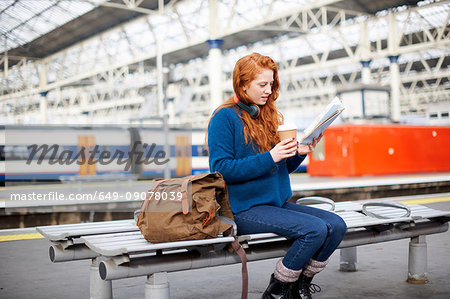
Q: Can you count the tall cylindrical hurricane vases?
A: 0